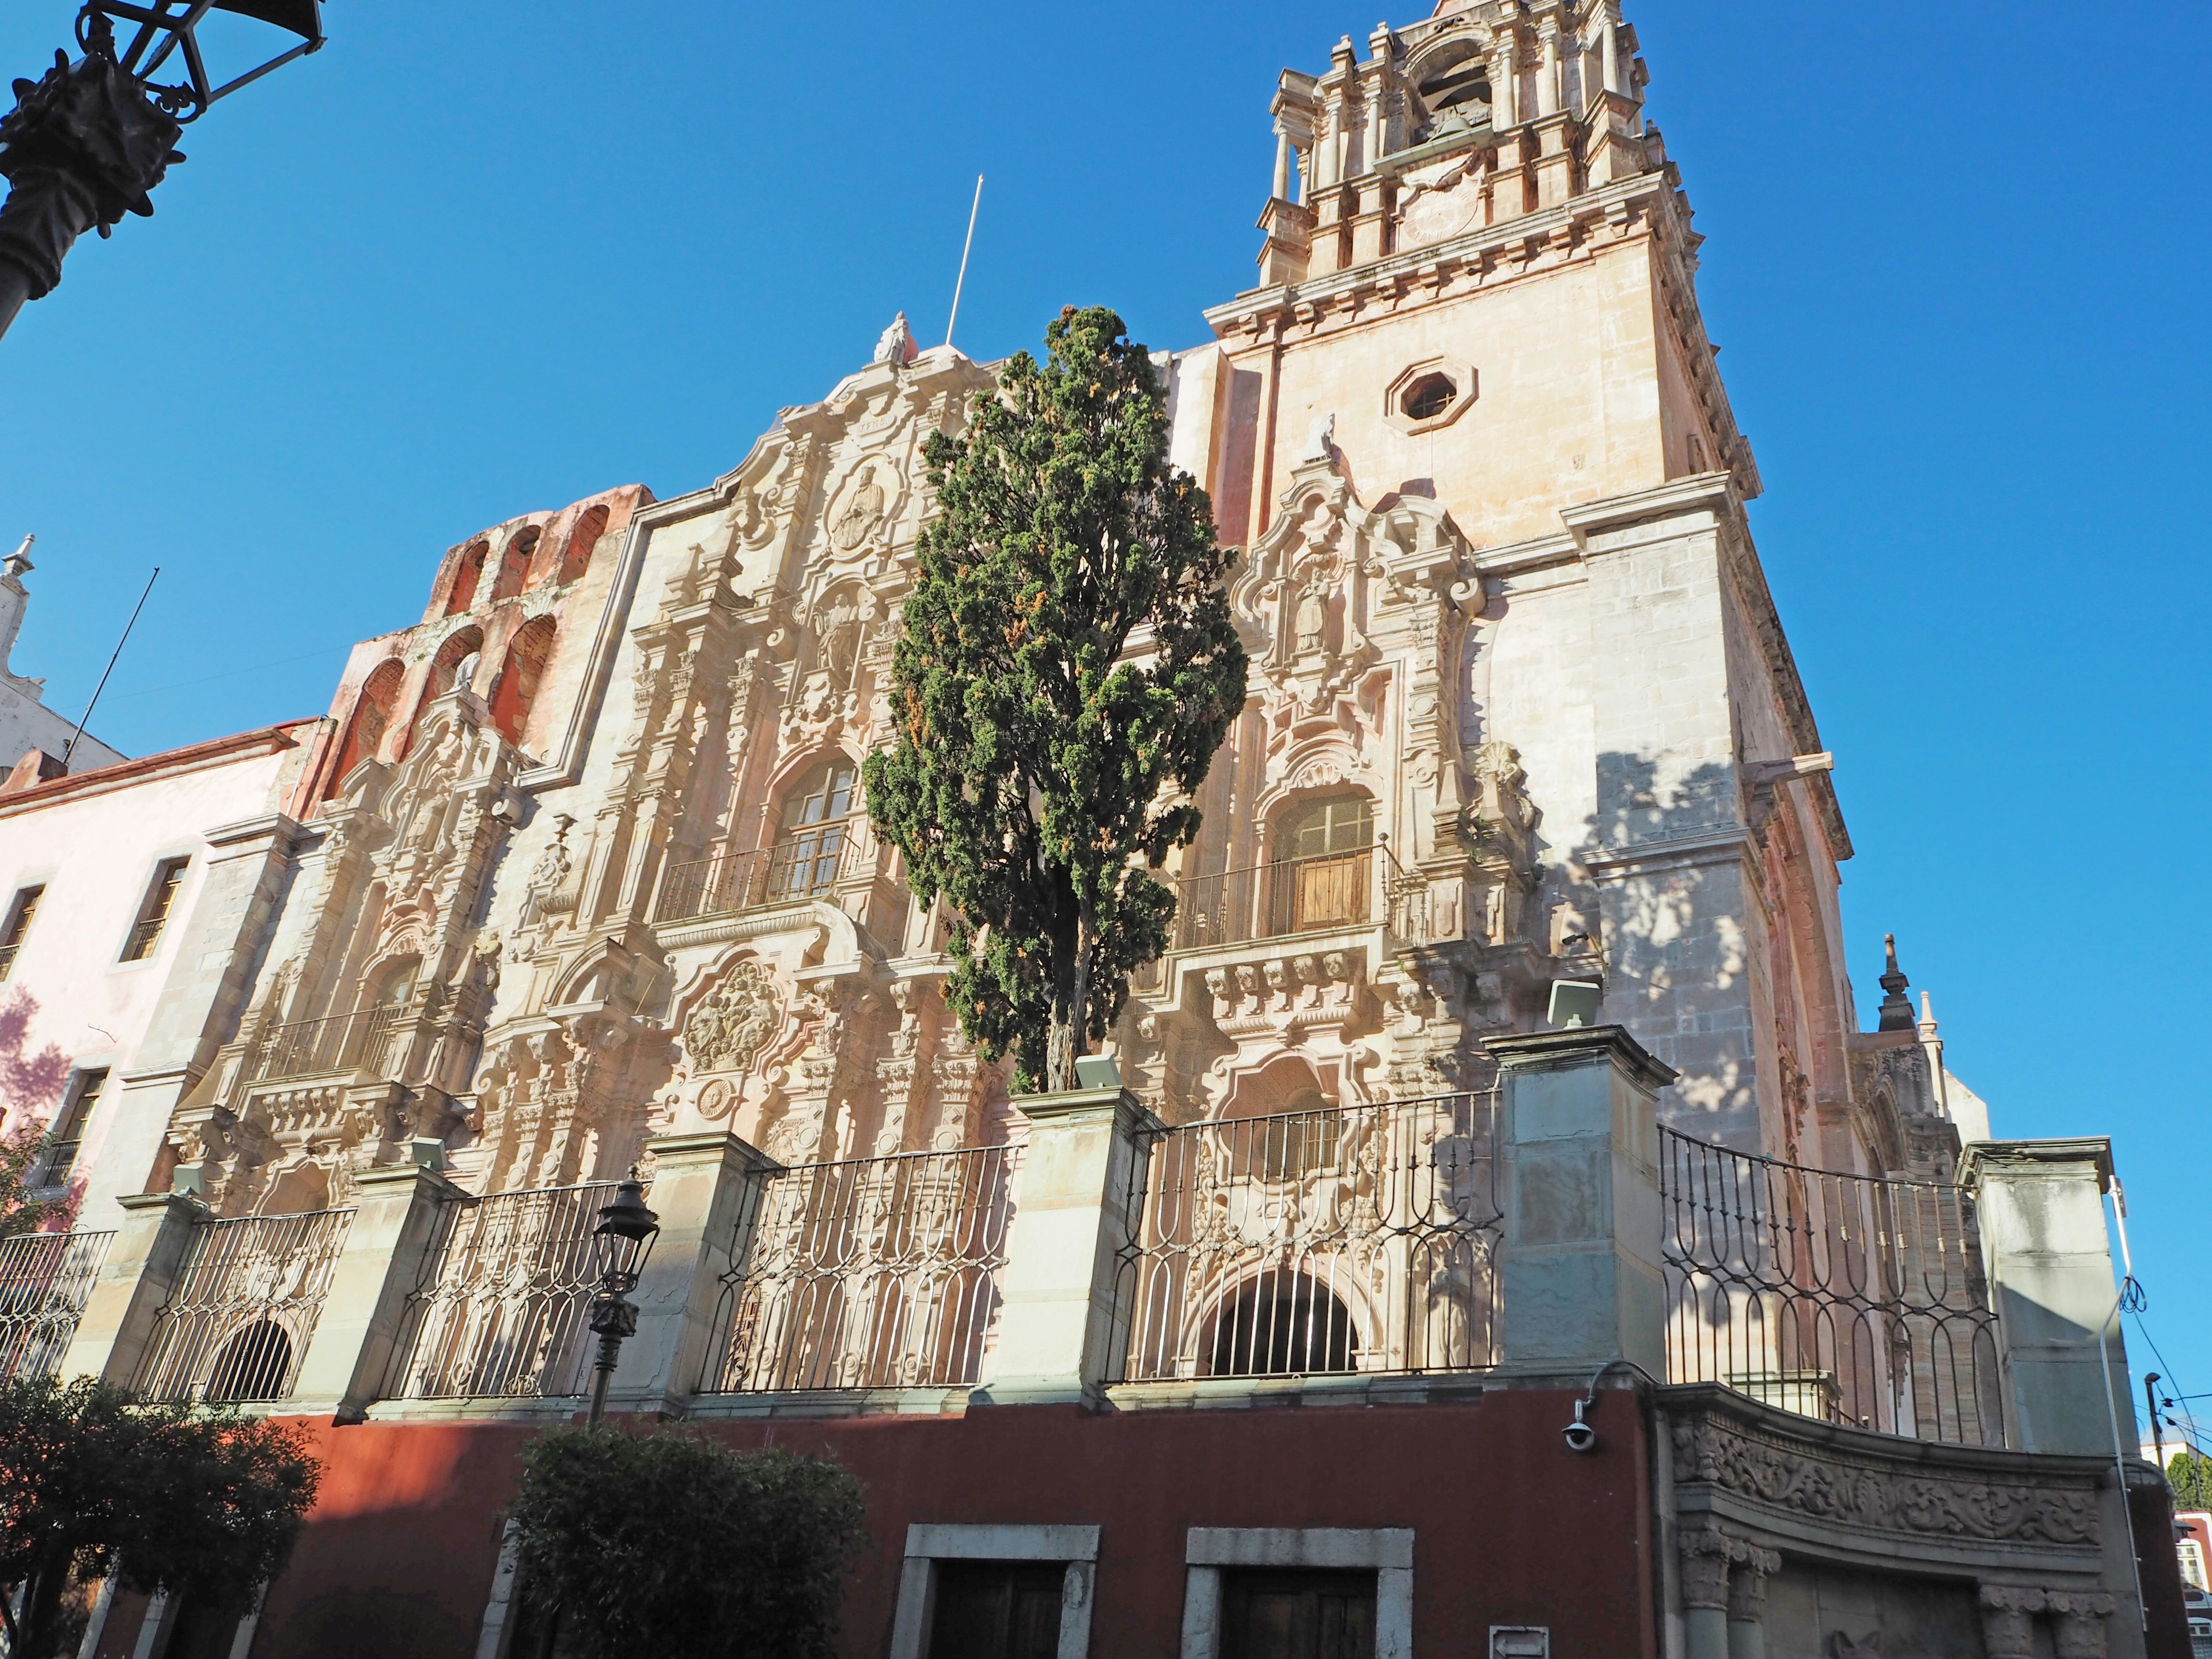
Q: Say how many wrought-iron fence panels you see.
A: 6